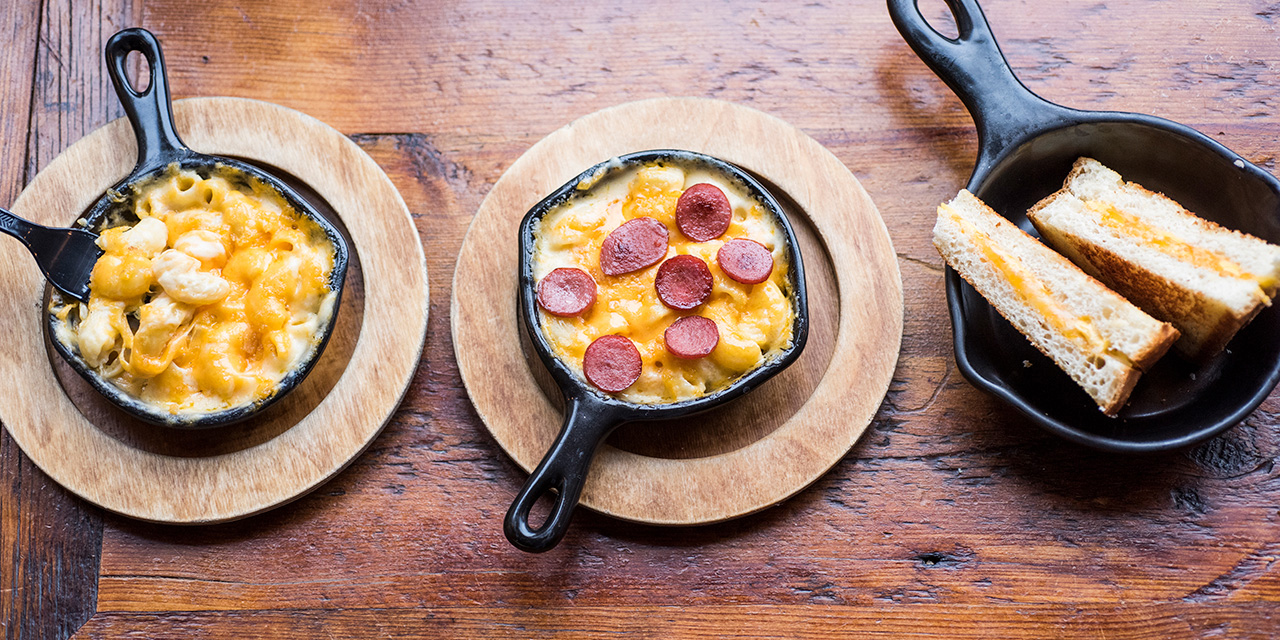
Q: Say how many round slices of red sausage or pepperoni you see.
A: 7